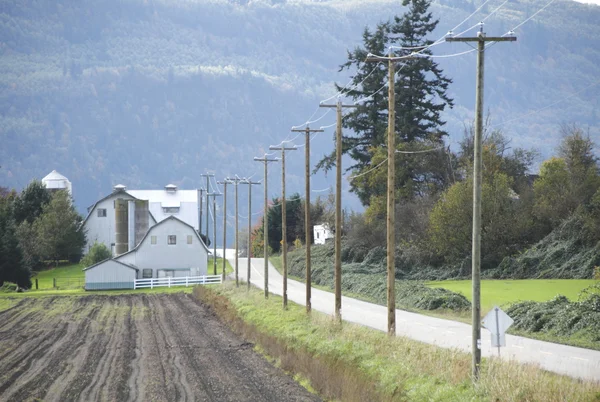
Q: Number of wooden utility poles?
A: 12